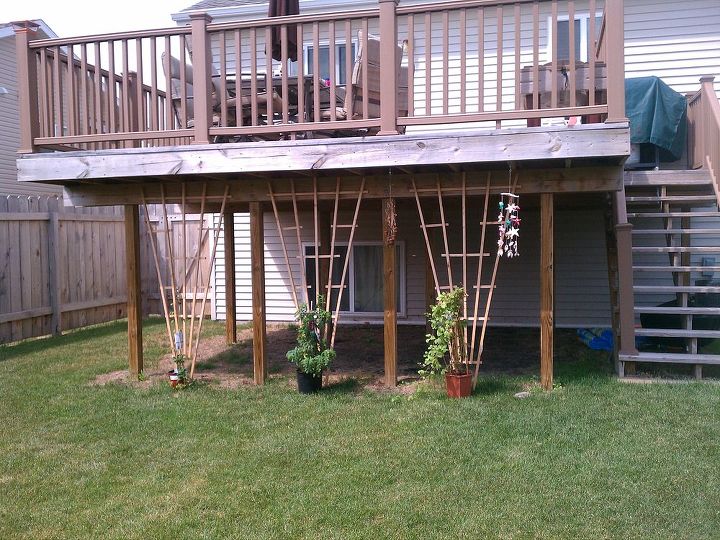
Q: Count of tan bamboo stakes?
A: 15